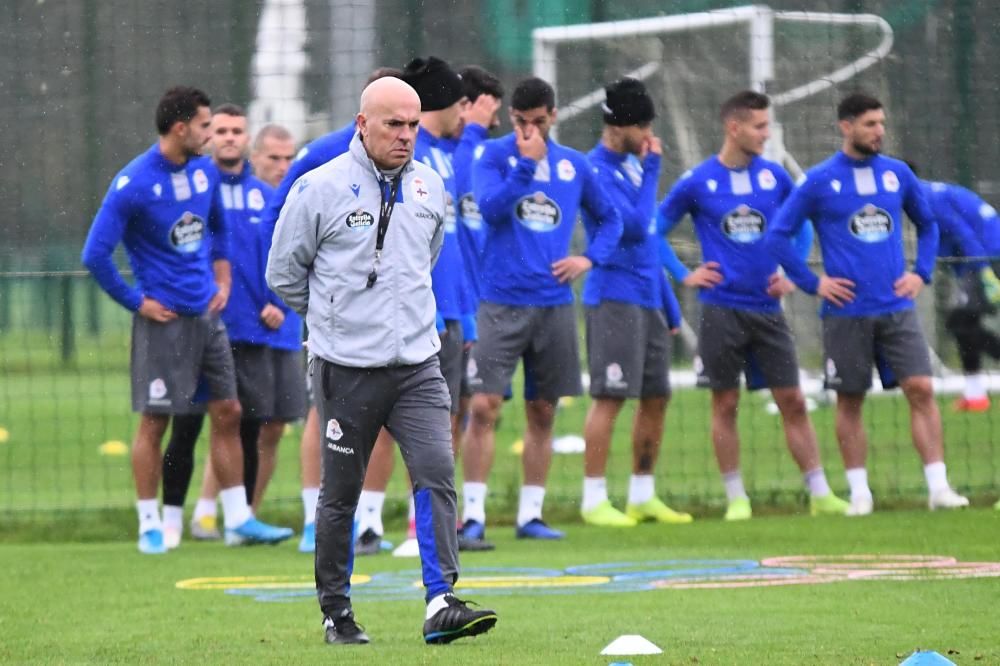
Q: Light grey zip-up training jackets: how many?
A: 1